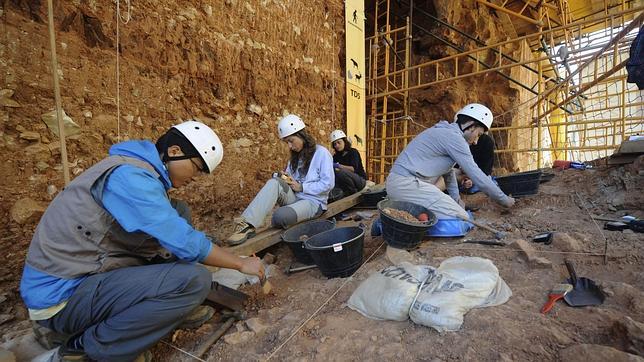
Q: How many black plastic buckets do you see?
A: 5